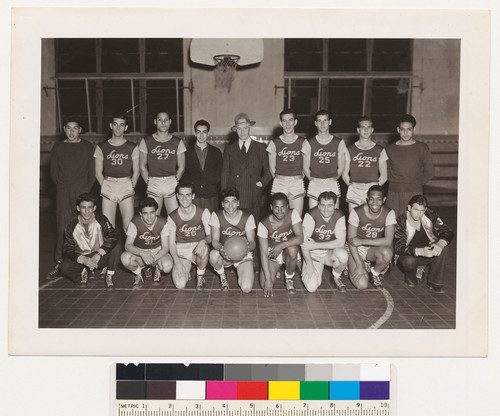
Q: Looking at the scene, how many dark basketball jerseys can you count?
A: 11